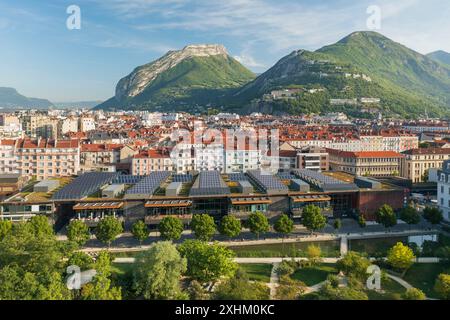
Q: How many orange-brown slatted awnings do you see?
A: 4